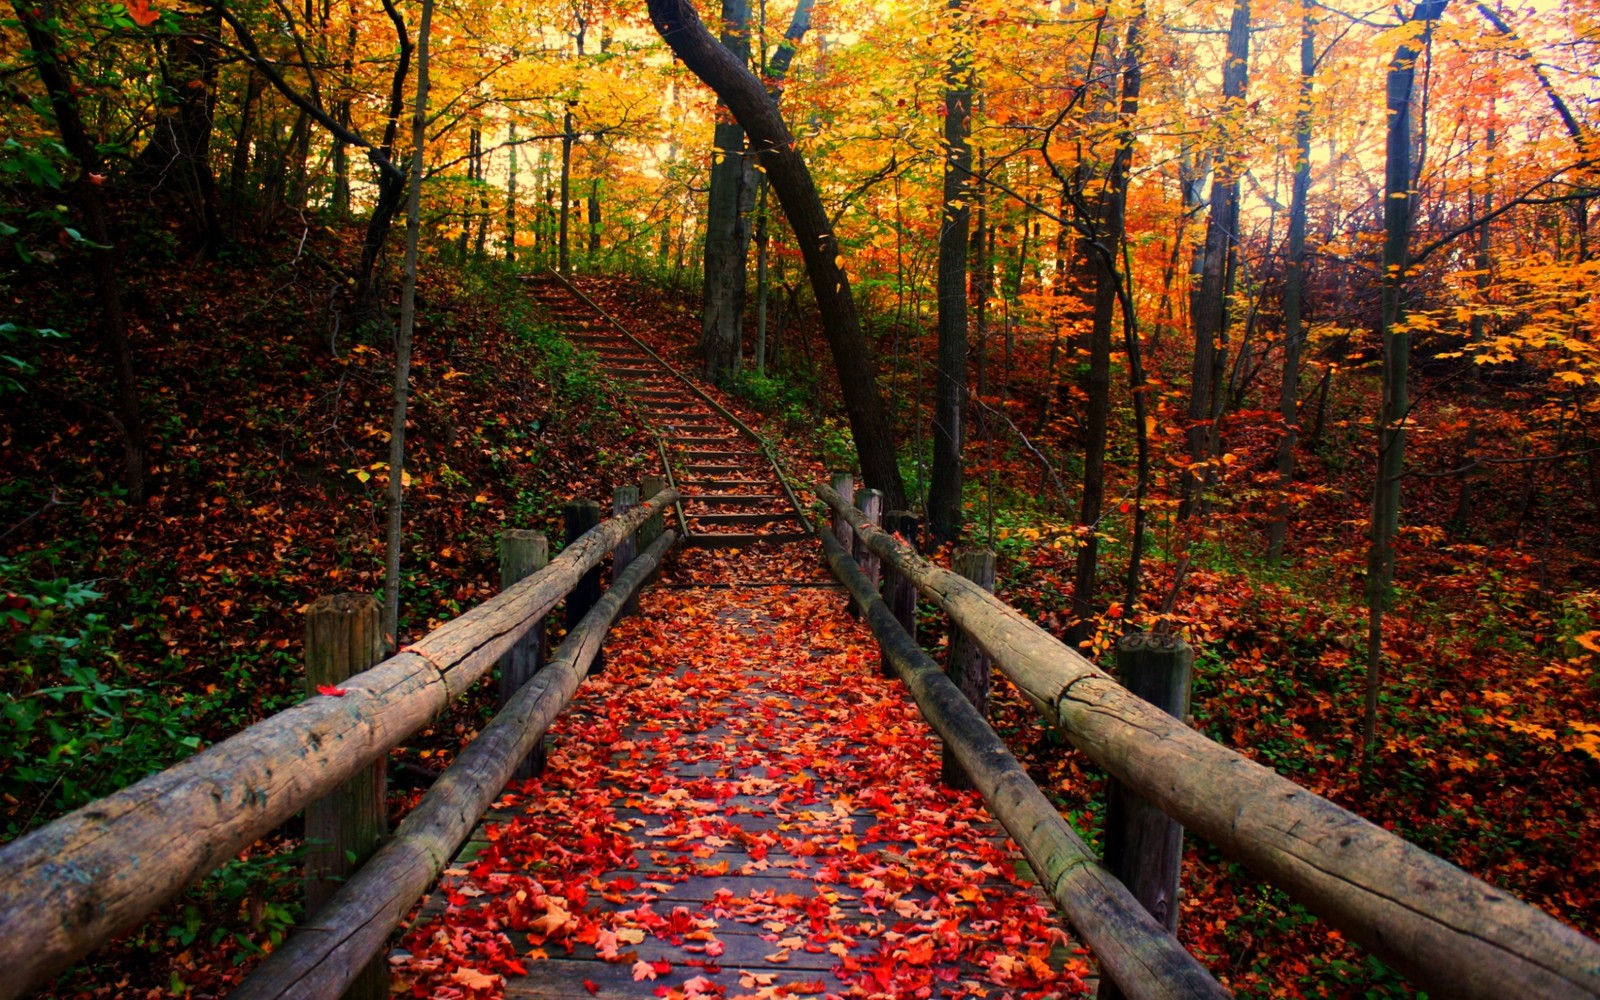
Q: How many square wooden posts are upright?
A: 10